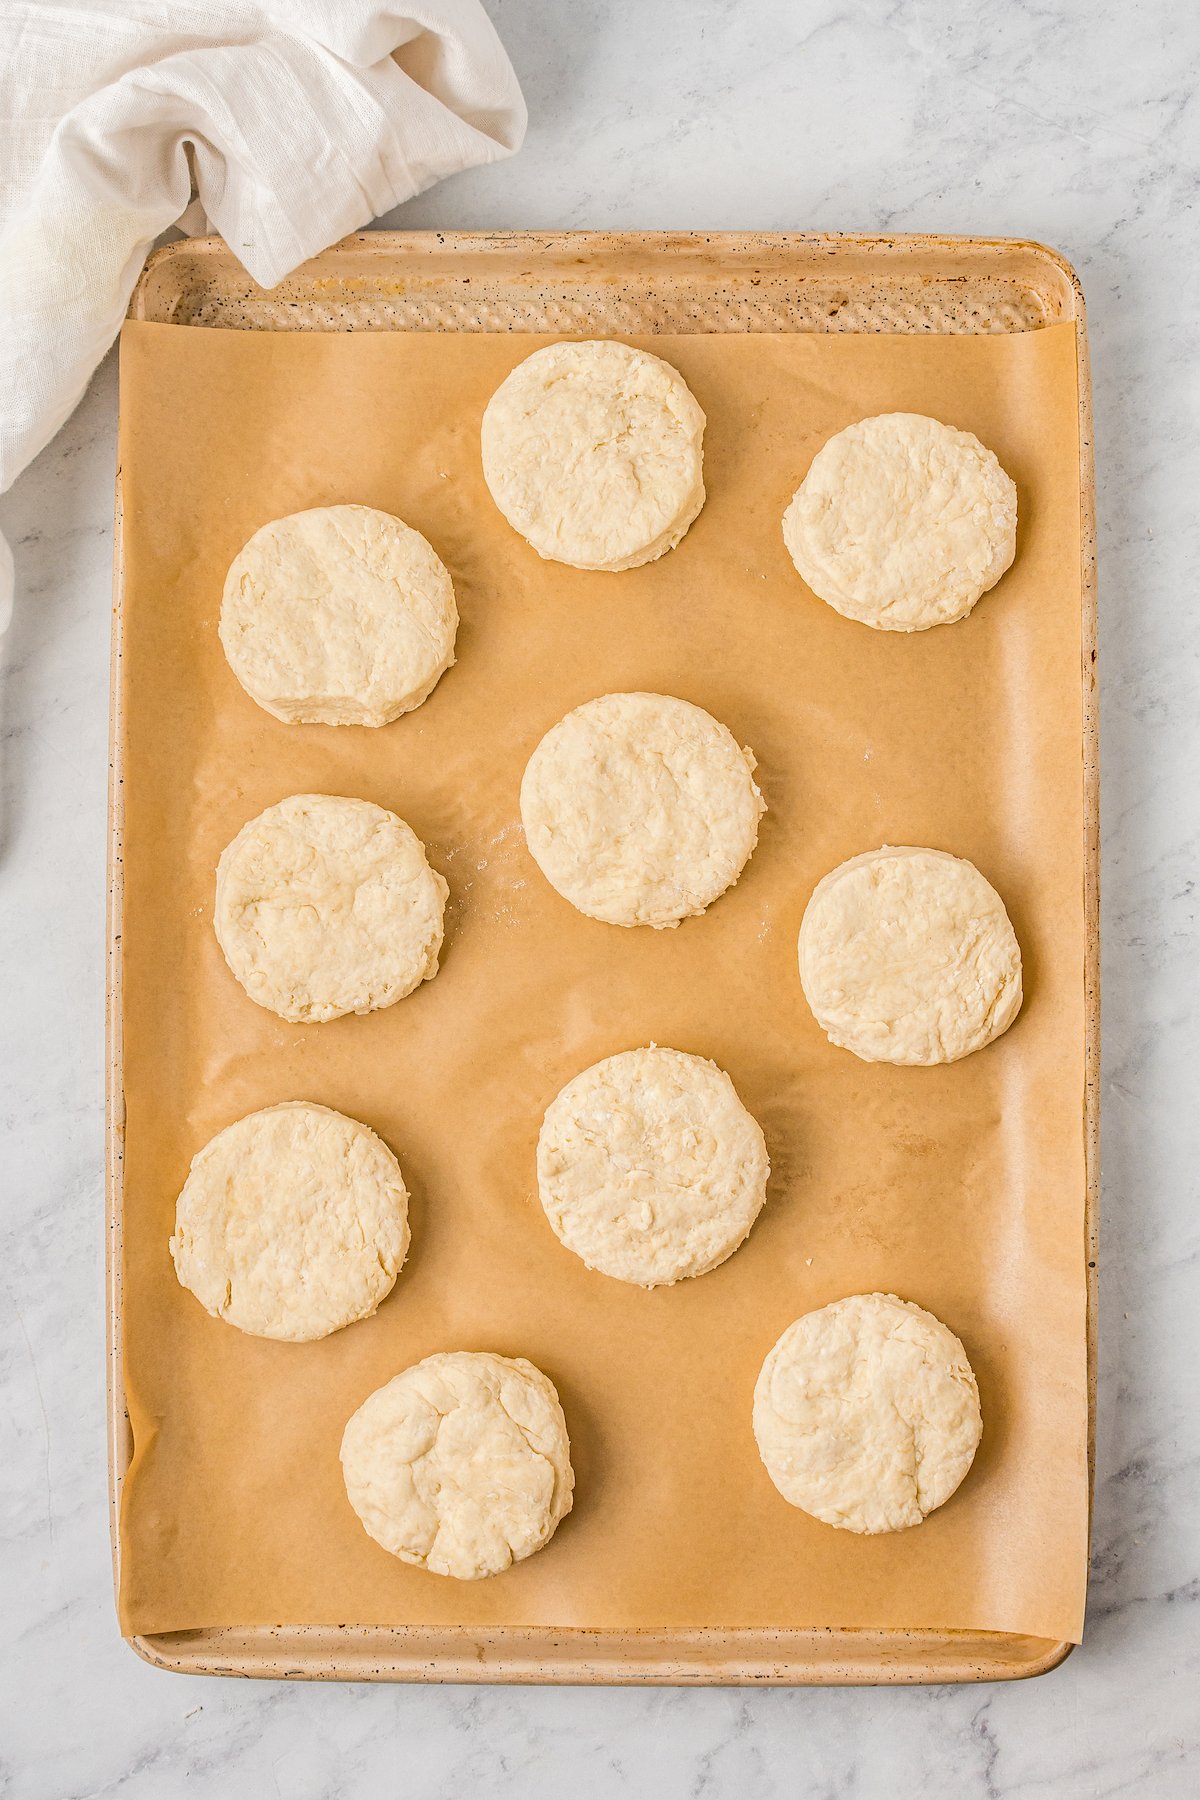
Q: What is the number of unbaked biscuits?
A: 10